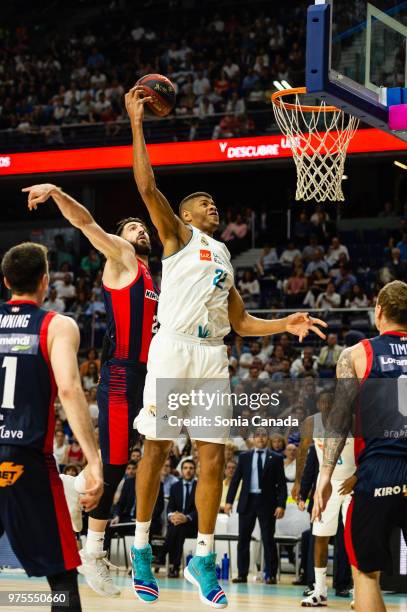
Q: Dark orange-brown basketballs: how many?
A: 1